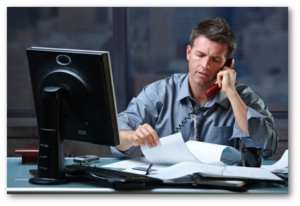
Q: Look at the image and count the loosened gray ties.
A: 1